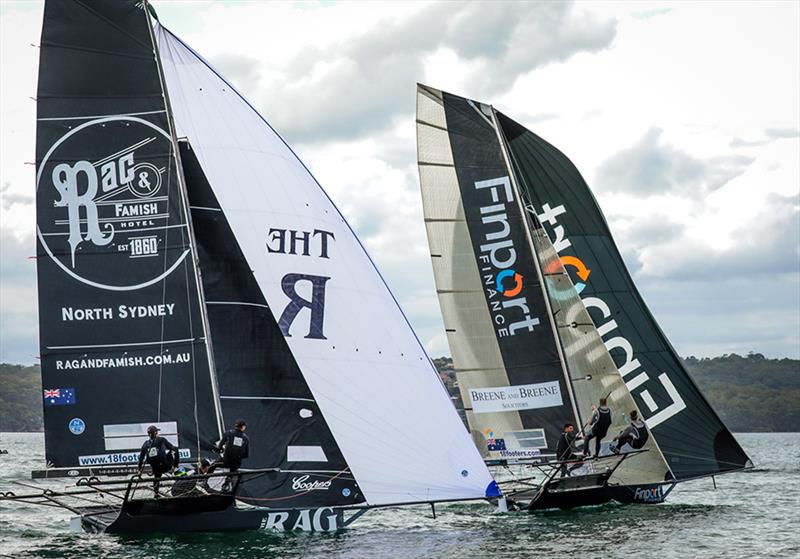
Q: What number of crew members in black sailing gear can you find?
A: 6